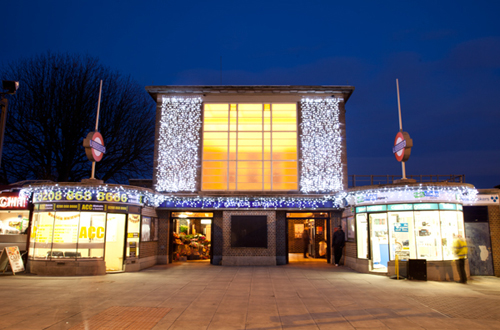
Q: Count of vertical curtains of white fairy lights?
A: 2